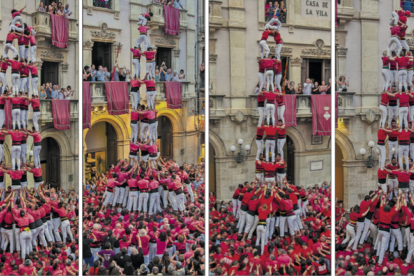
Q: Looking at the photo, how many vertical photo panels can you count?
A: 4